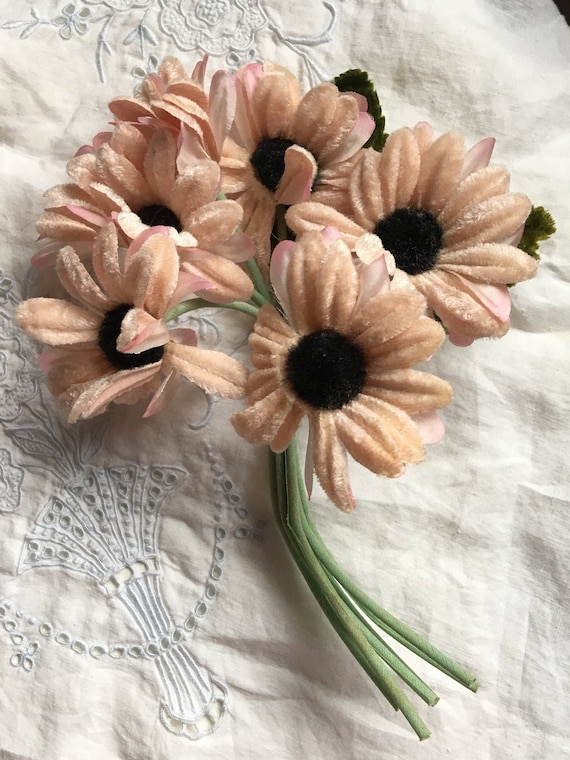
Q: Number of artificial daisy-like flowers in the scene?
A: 6